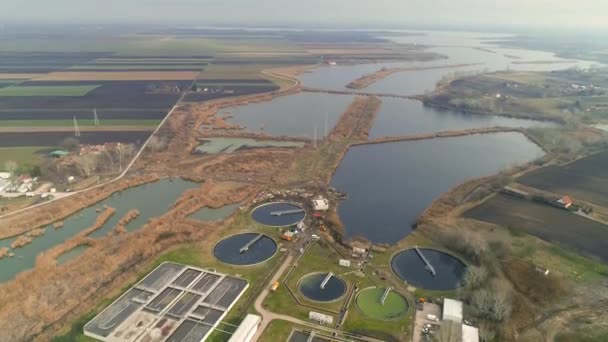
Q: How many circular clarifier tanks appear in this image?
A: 5